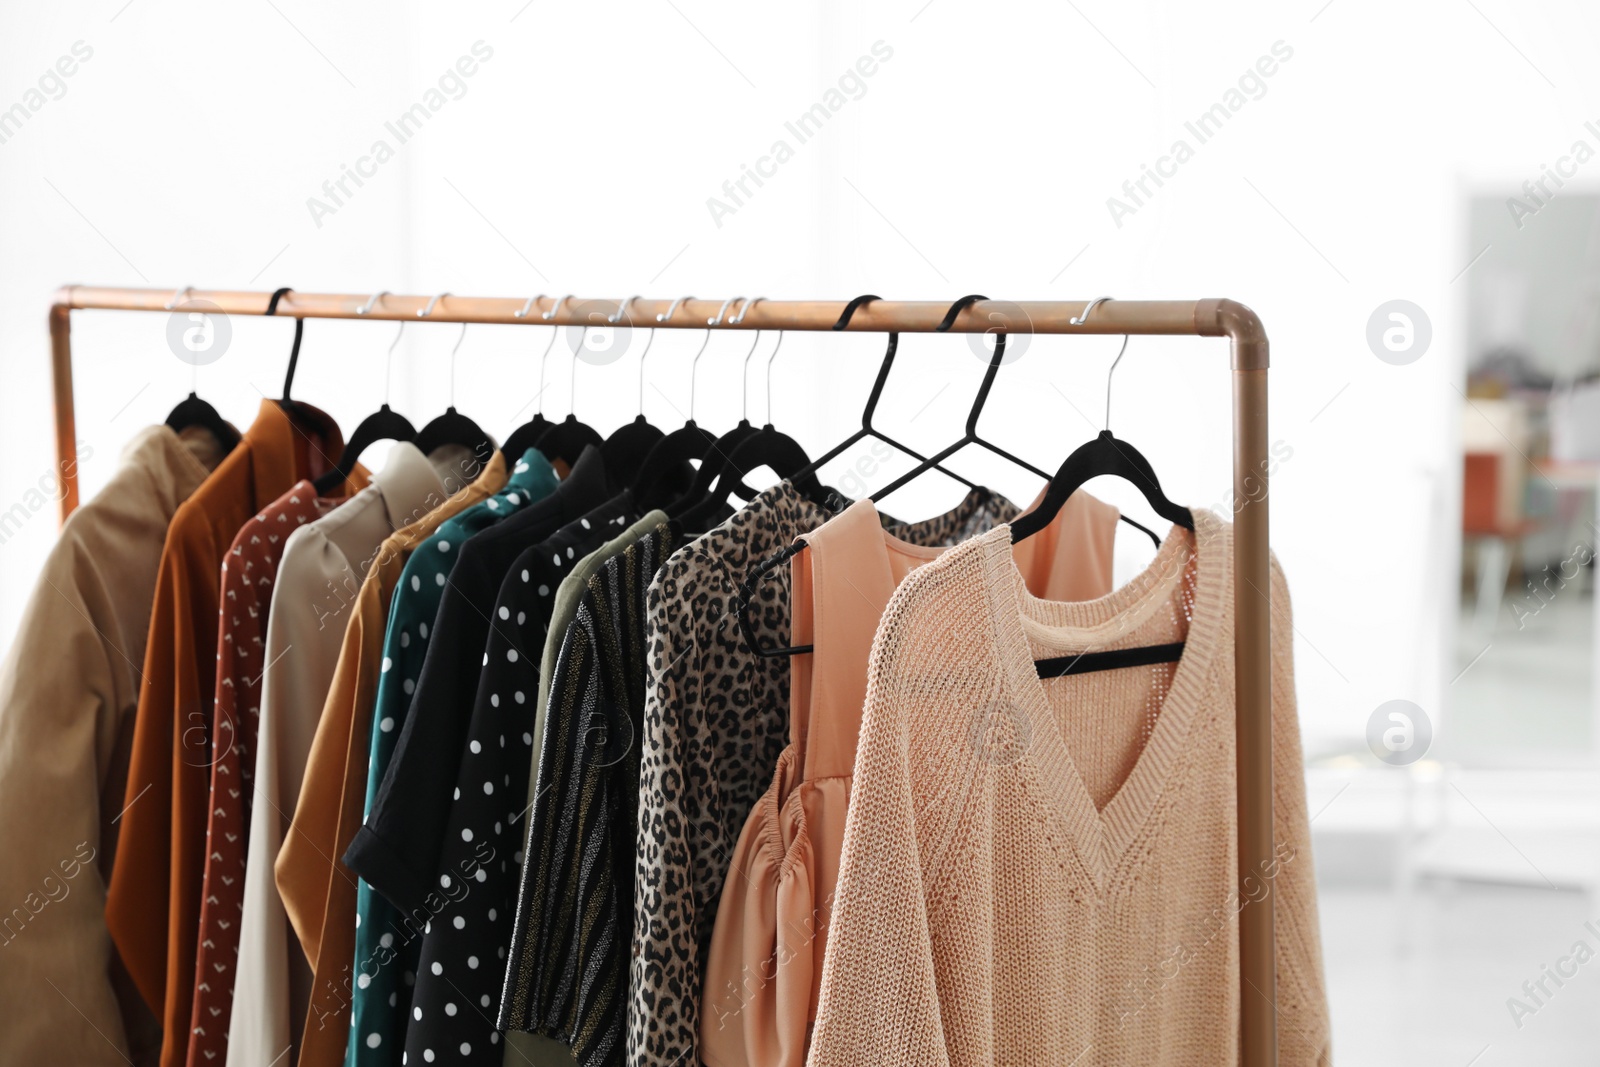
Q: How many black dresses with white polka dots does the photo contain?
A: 1